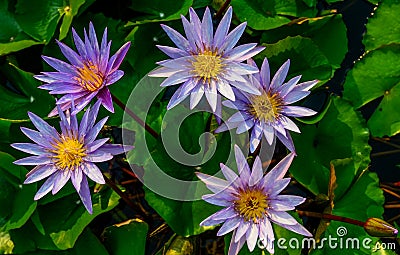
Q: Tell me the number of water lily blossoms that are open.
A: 5